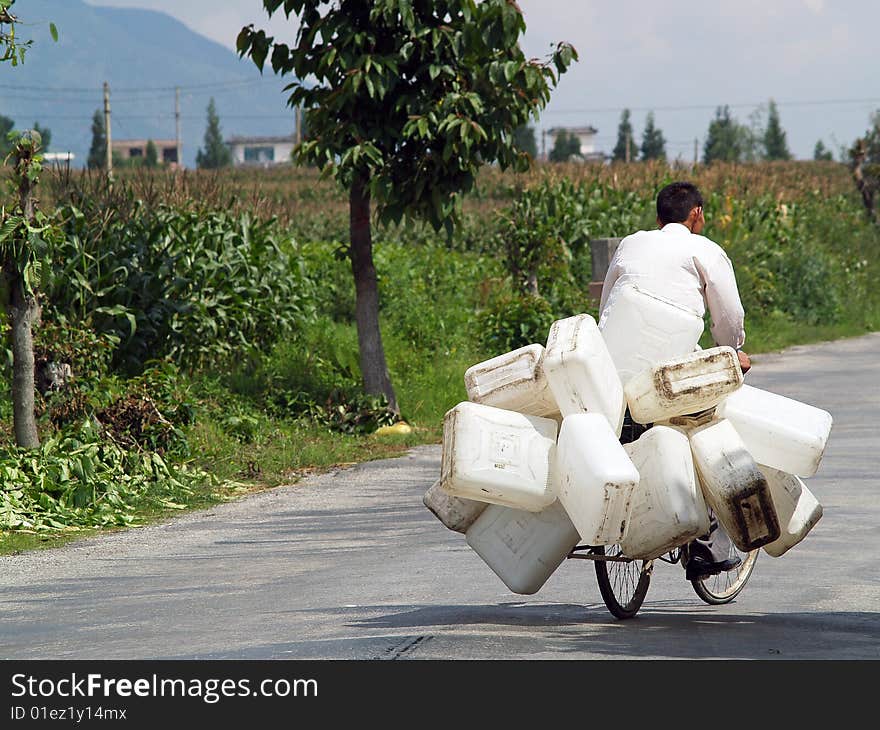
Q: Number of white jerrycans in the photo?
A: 12